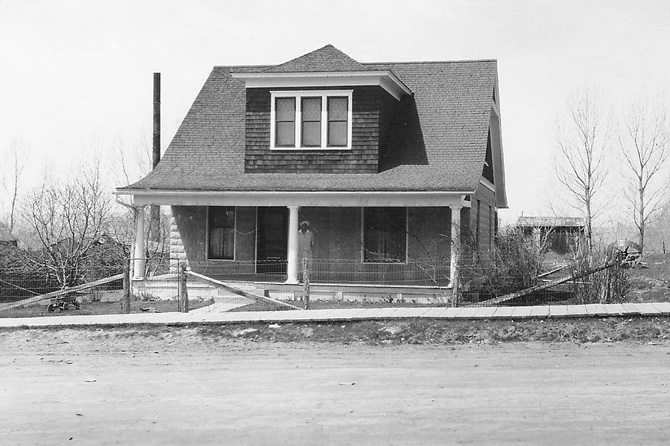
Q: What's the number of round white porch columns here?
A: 3